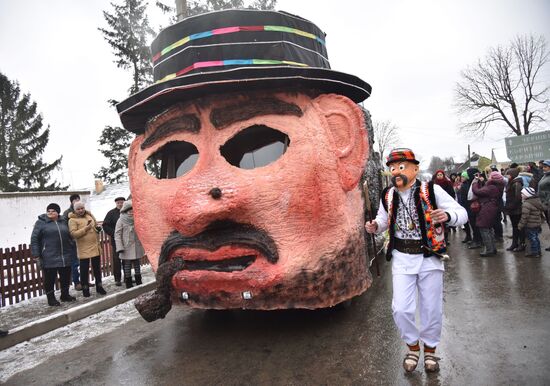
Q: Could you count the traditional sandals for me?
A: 2